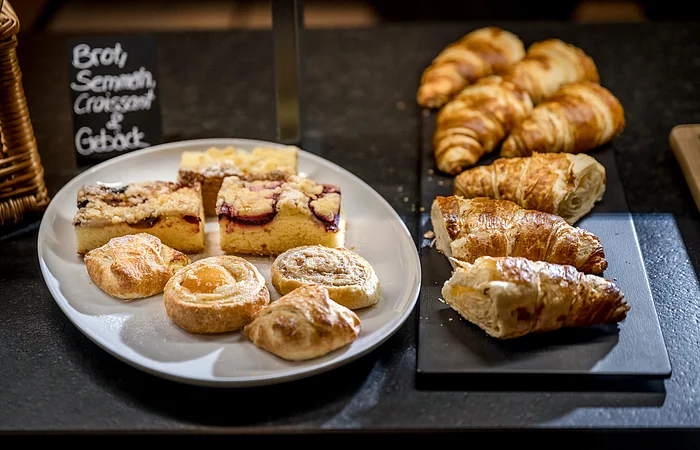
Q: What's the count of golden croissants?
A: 7